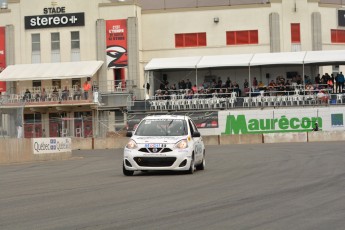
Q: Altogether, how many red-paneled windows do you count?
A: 4